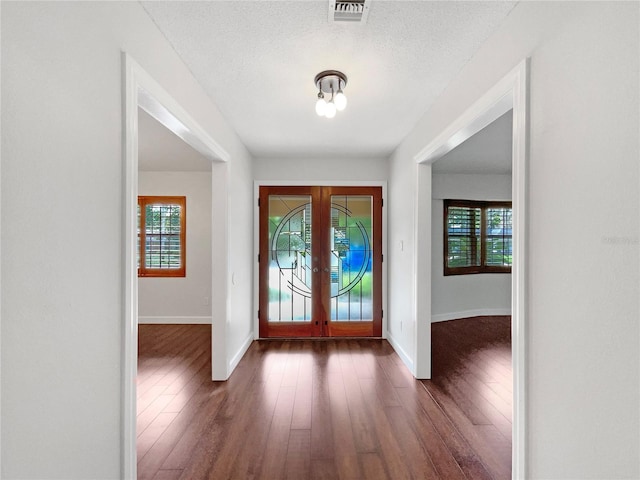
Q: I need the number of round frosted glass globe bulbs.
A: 3